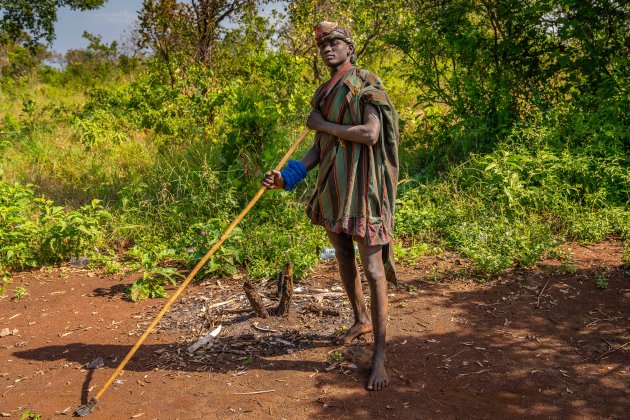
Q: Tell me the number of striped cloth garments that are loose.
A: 1